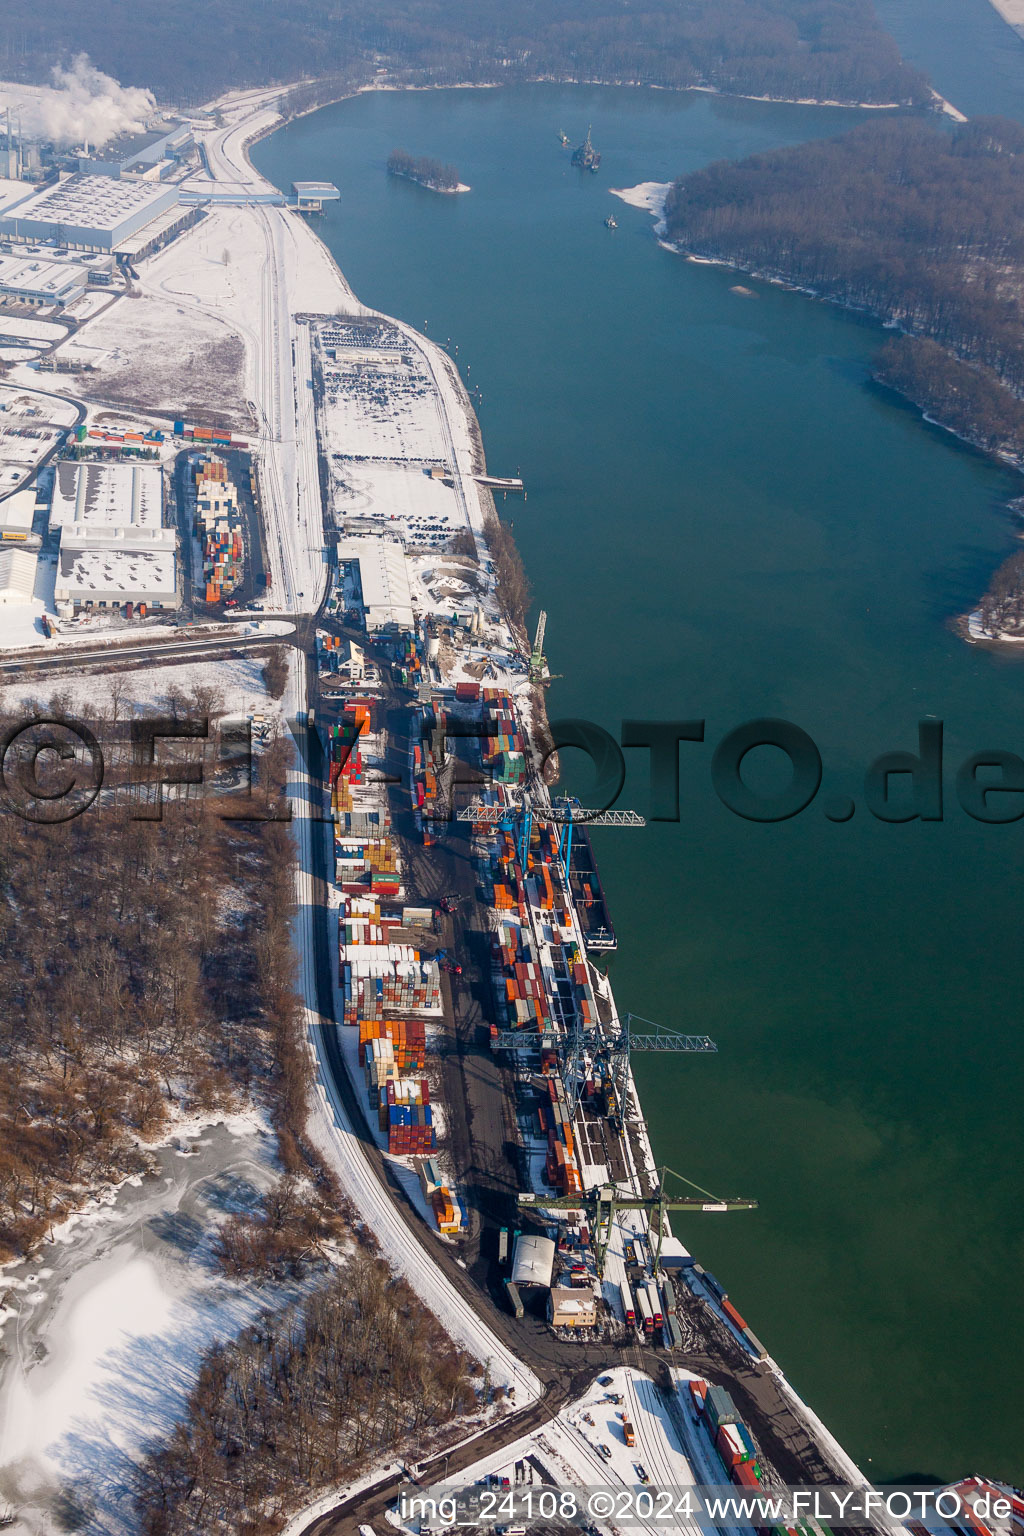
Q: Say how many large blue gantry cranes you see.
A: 2